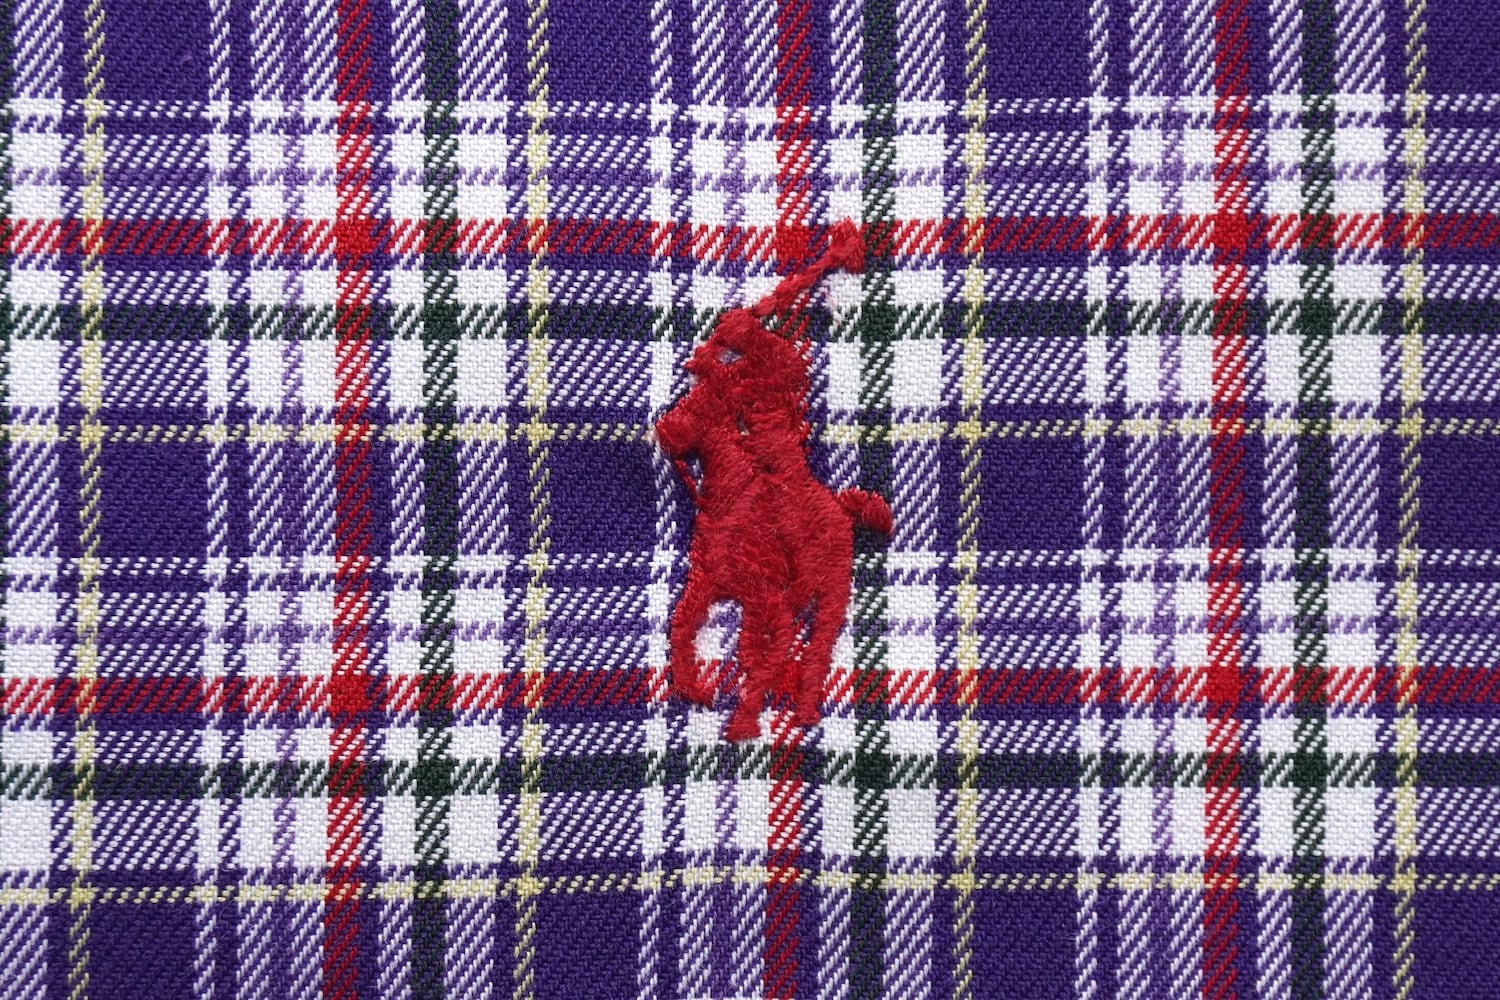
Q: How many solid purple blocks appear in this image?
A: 12